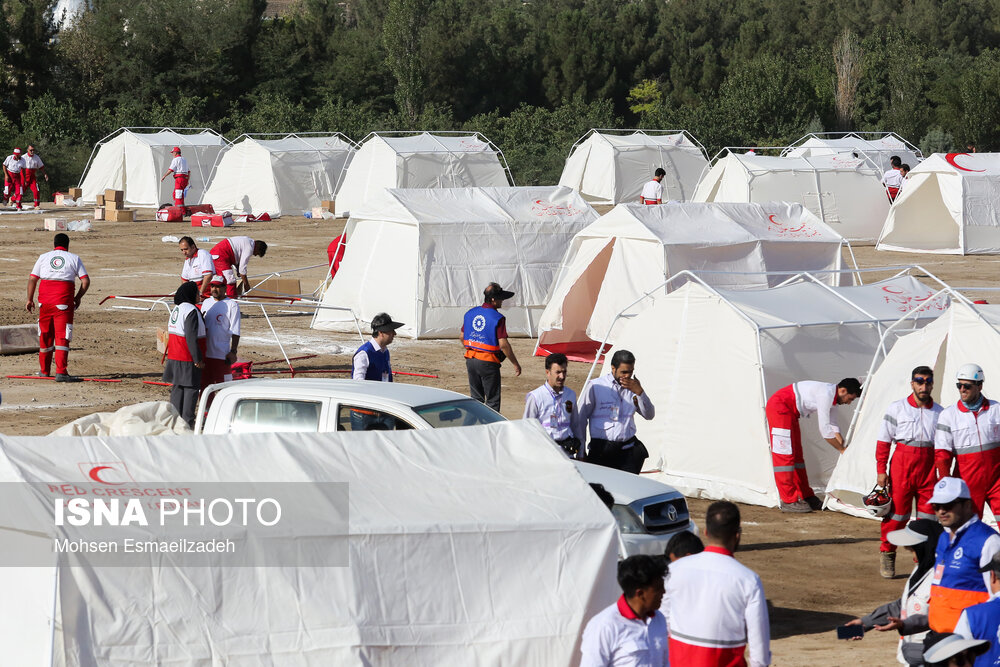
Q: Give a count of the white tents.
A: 12